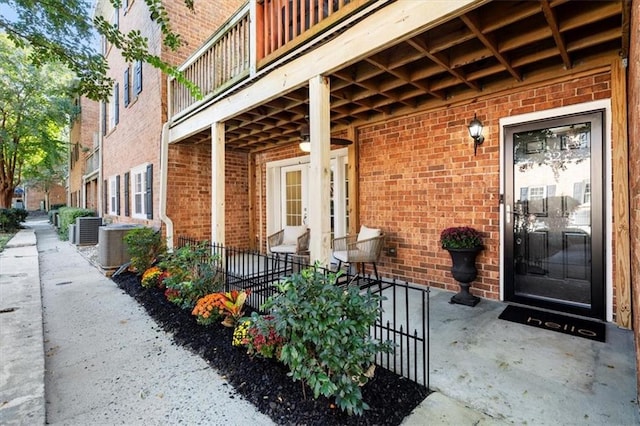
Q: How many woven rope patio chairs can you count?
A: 2